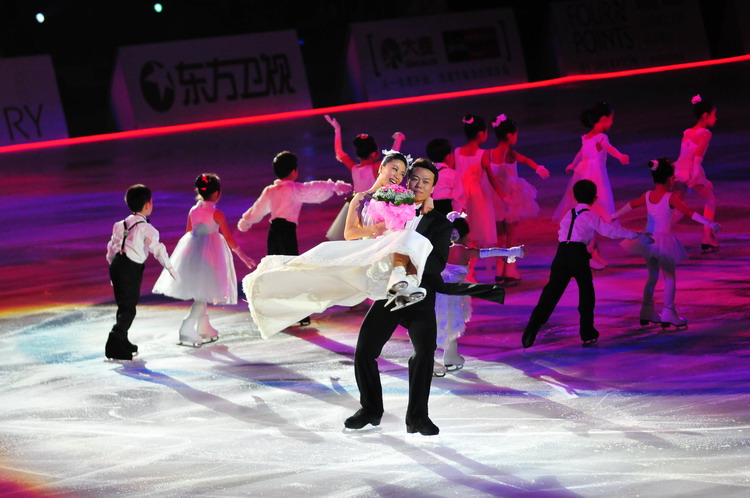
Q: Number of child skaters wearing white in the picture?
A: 12